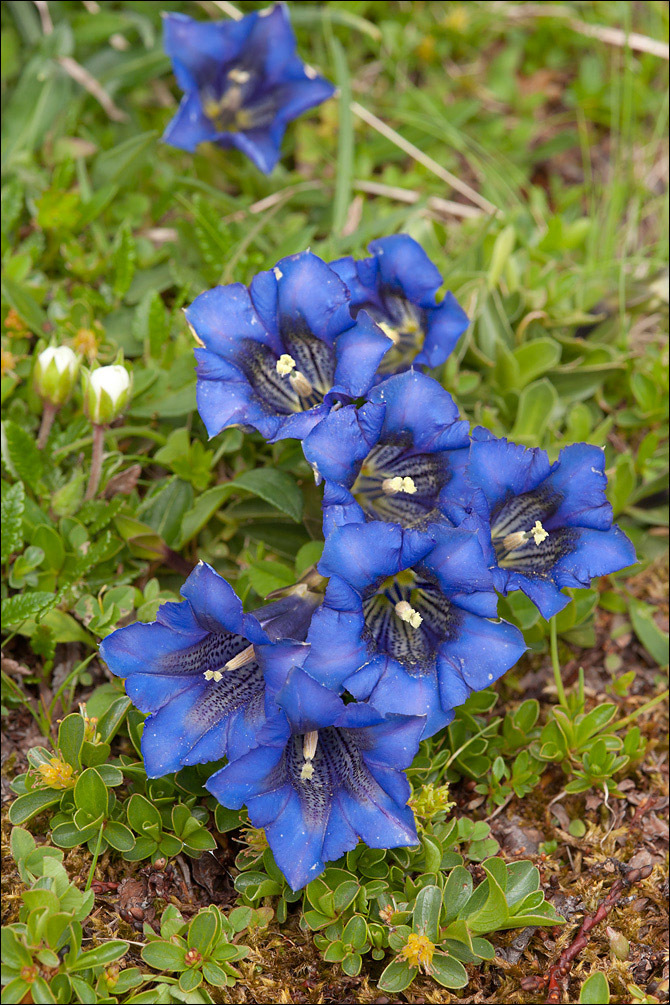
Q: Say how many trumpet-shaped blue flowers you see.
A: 8